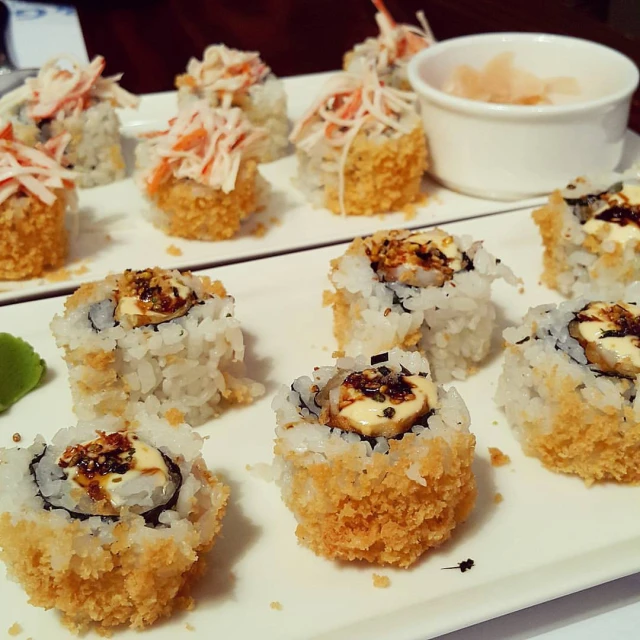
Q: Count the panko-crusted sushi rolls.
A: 12